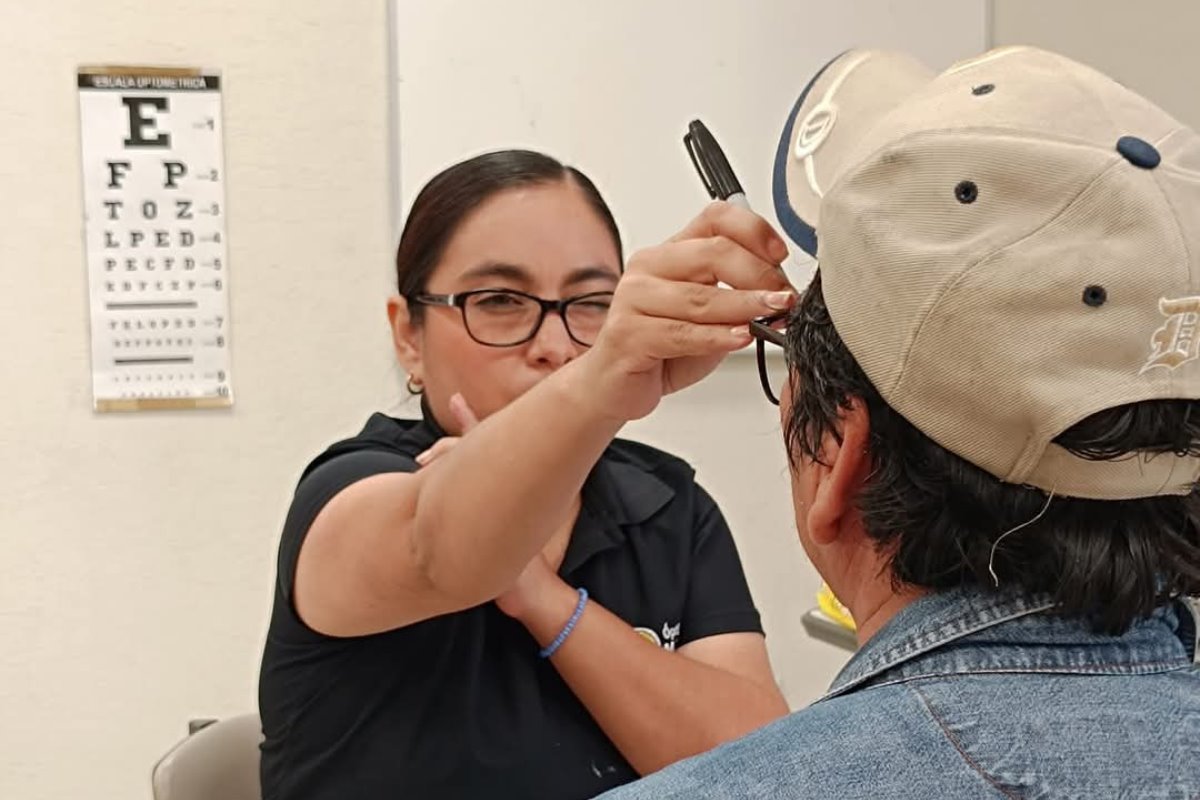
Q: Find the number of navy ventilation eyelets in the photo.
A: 3